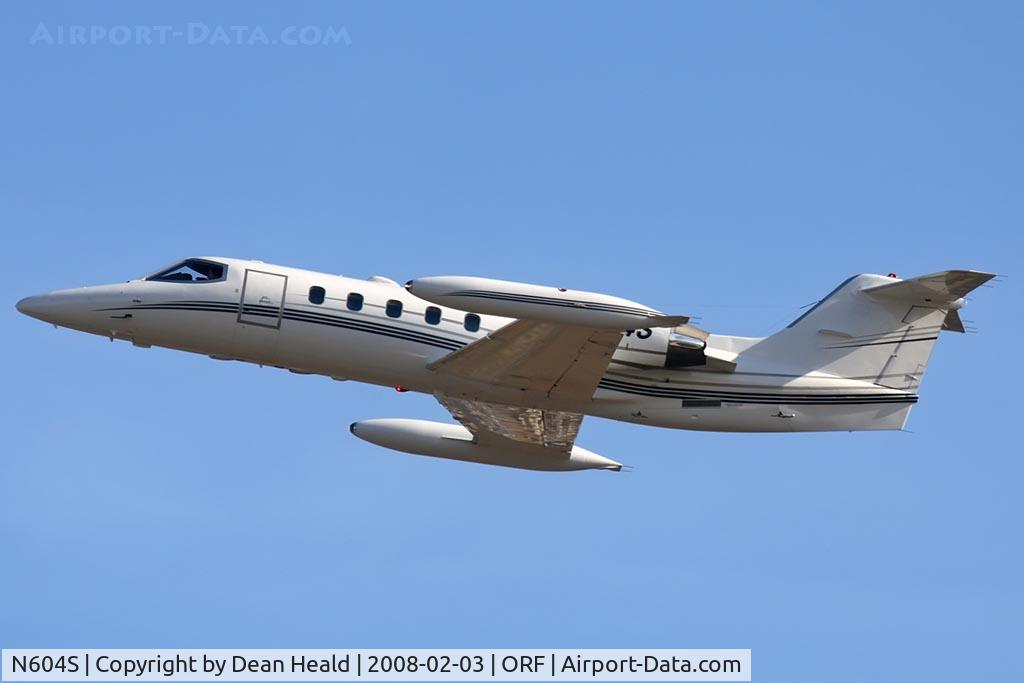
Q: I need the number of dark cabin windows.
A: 5